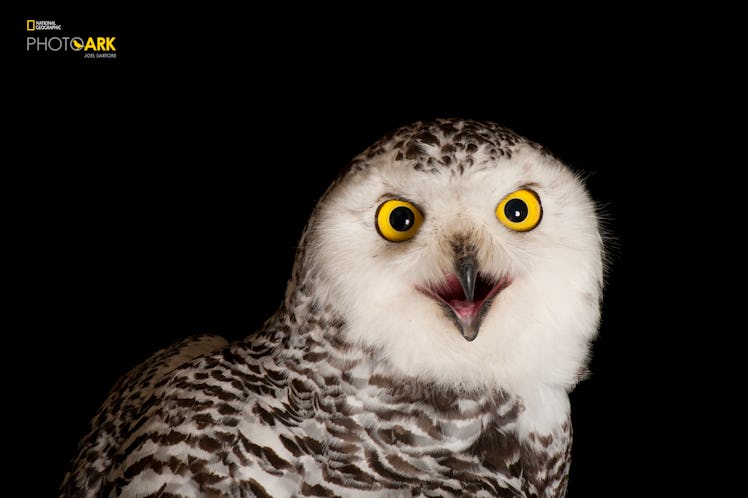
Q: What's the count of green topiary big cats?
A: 0